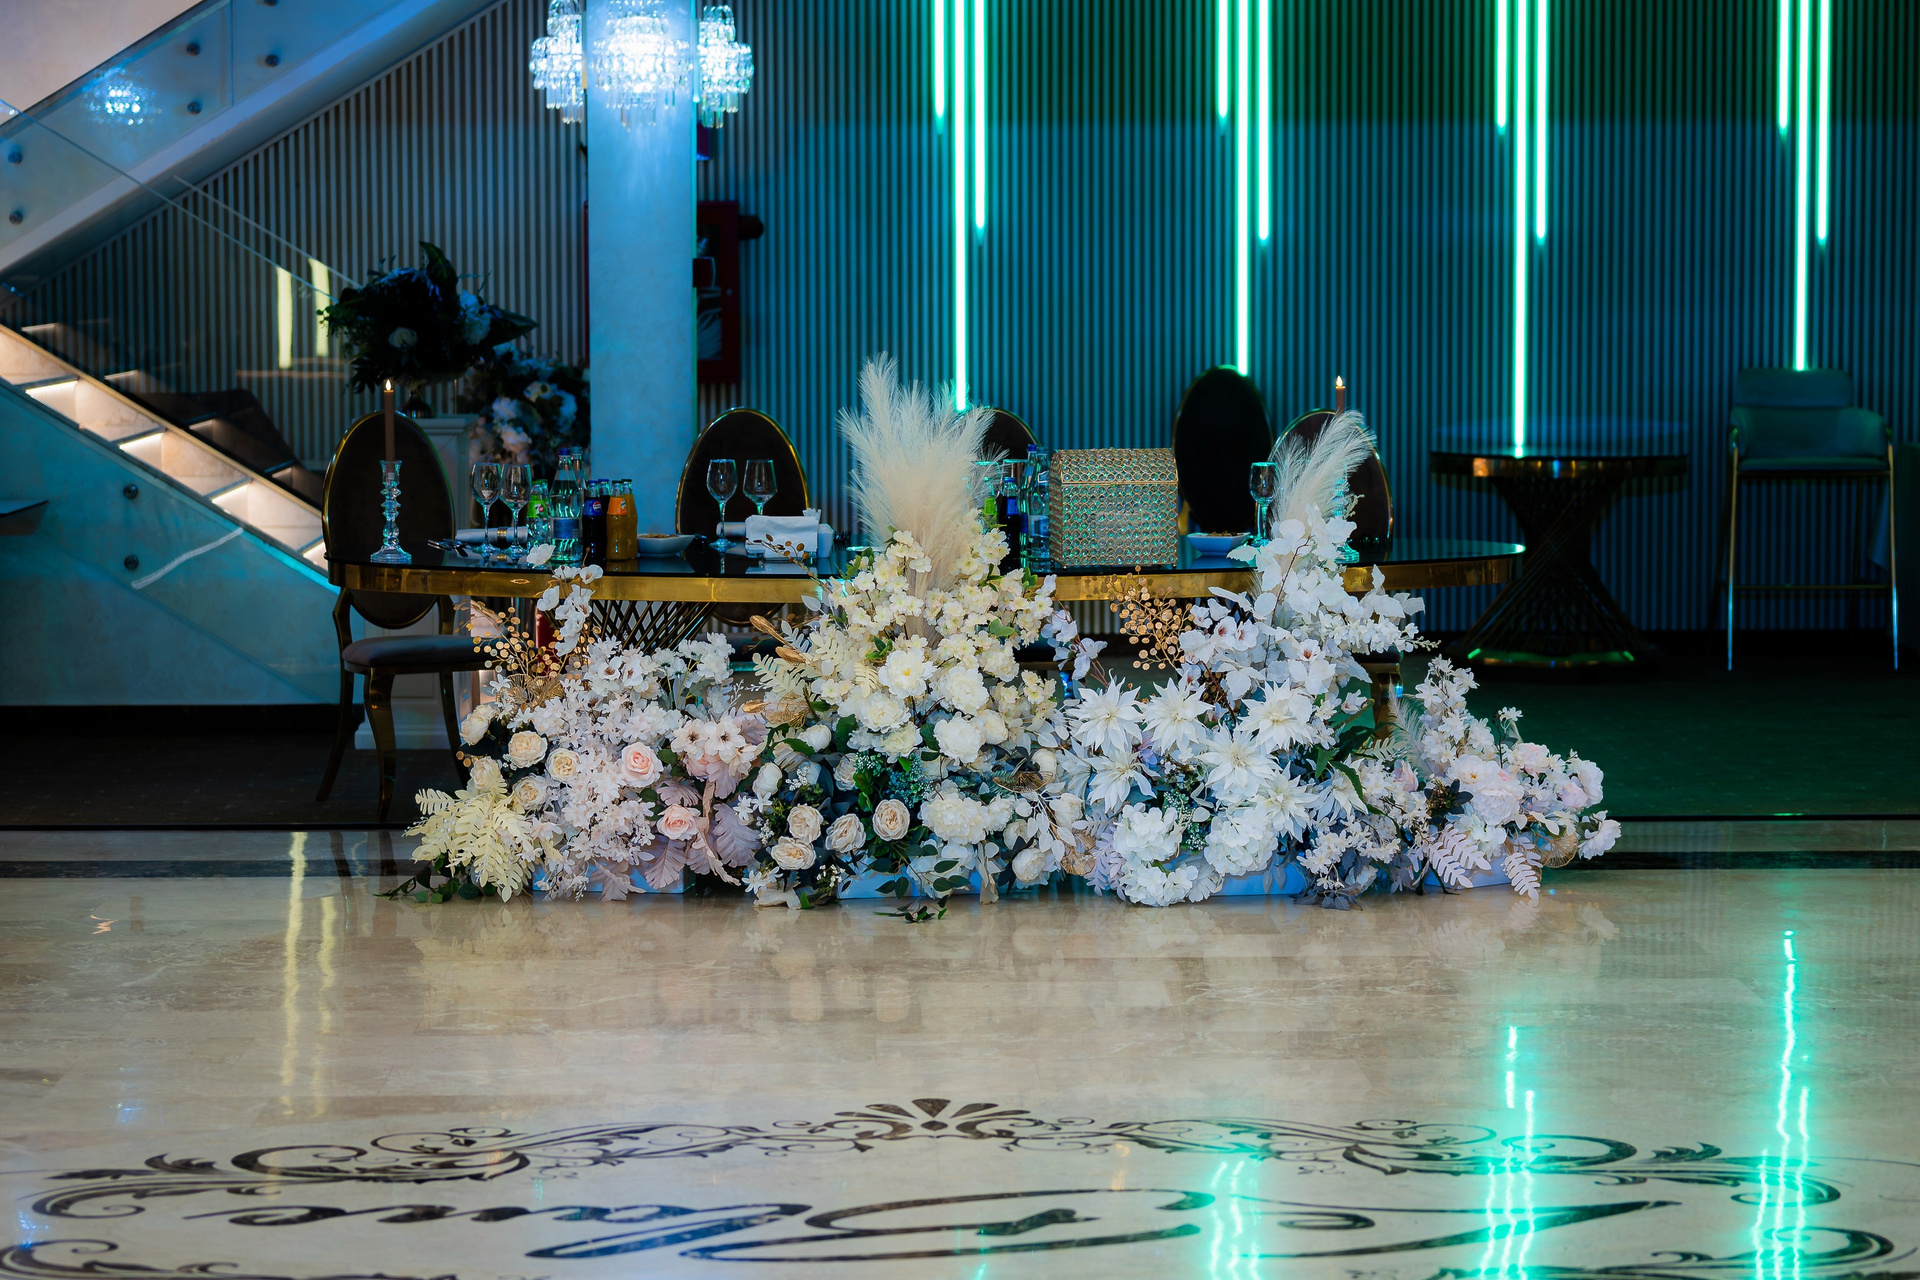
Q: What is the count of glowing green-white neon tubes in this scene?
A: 12